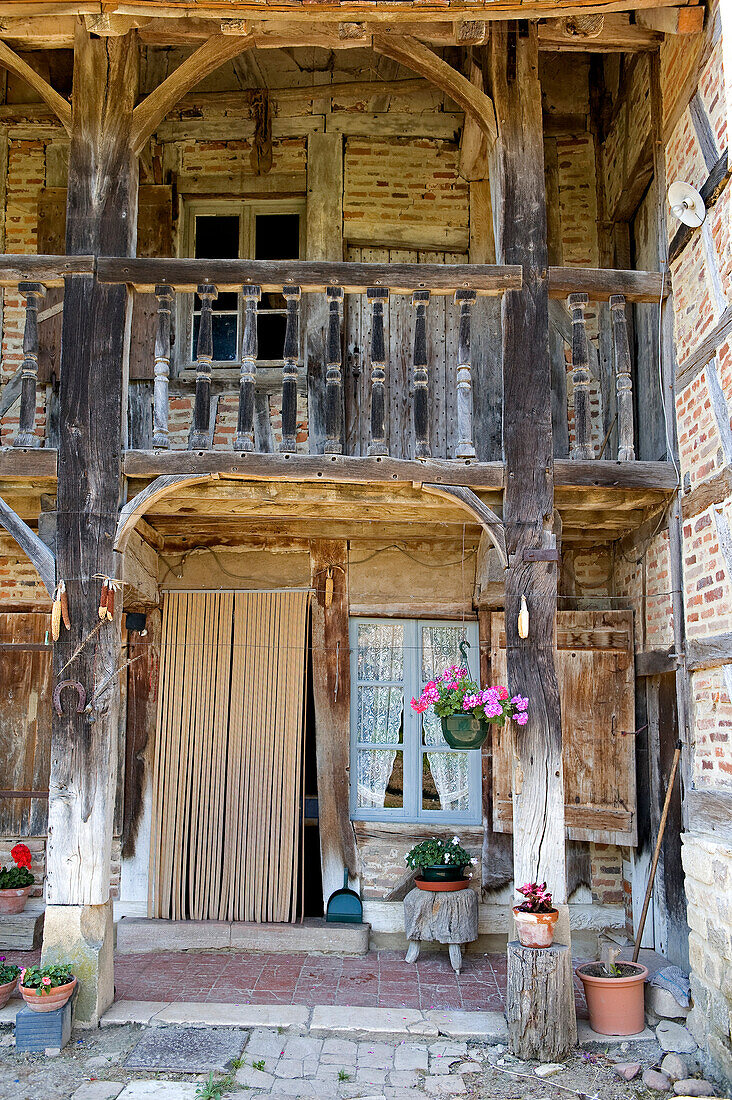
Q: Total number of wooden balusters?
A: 11